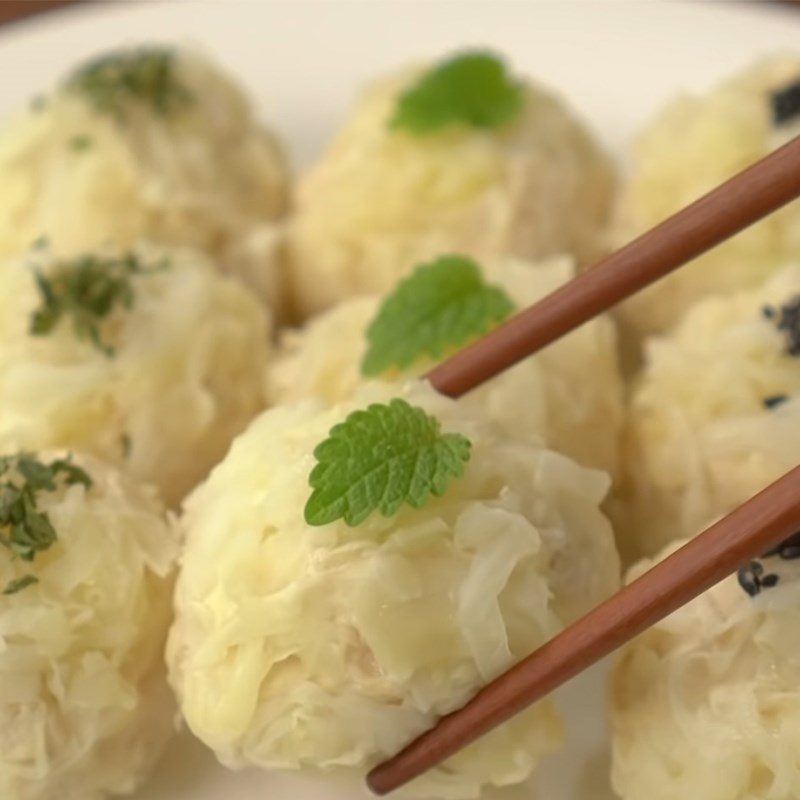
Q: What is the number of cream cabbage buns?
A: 9